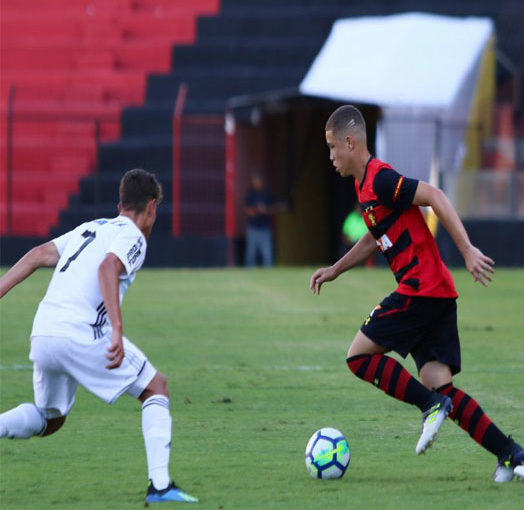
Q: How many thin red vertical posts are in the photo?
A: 2